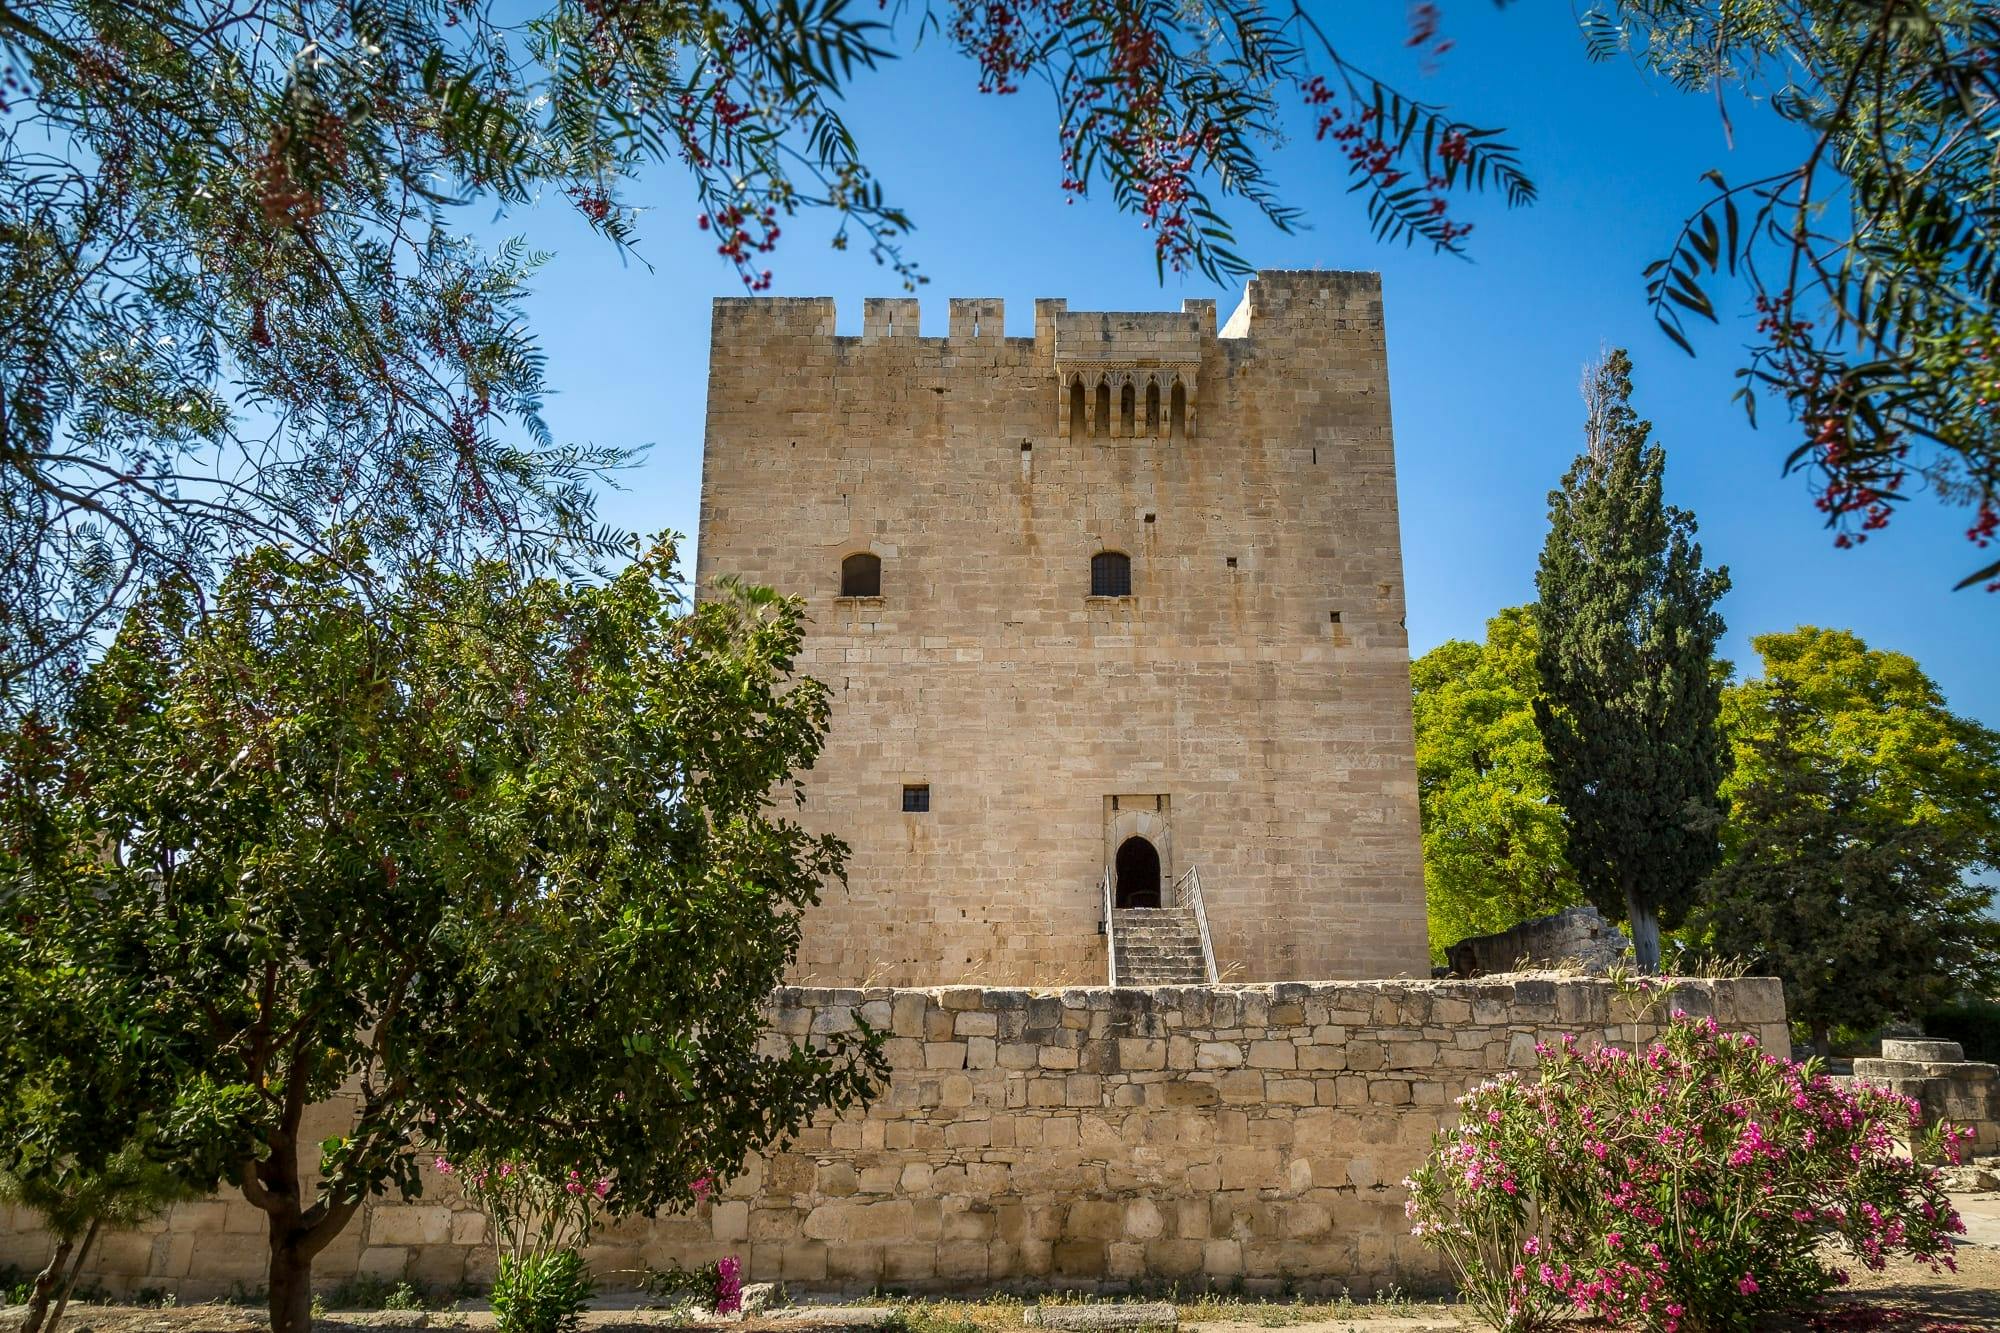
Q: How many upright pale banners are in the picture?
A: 0